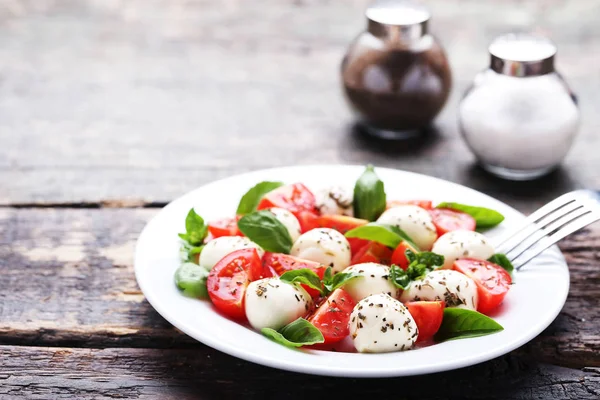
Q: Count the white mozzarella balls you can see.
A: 10